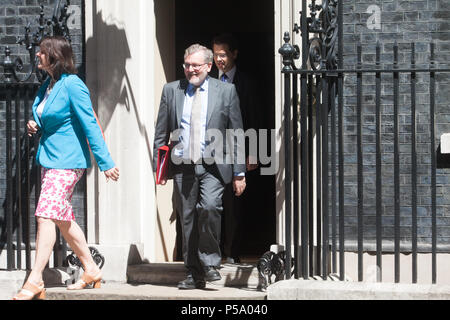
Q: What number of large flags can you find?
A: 0